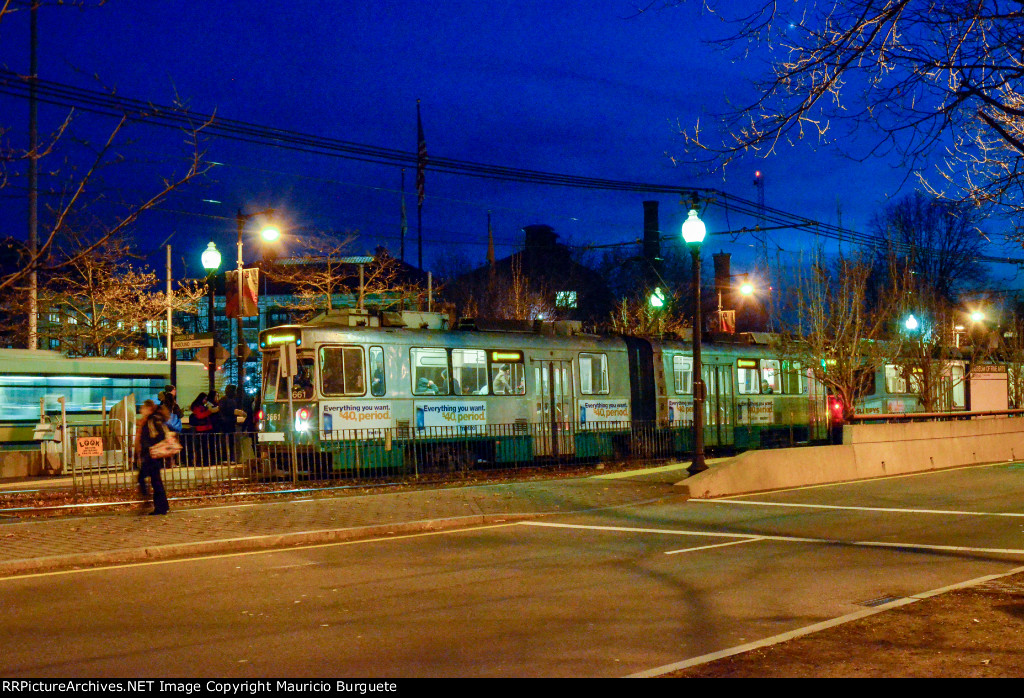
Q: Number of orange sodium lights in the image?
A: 3